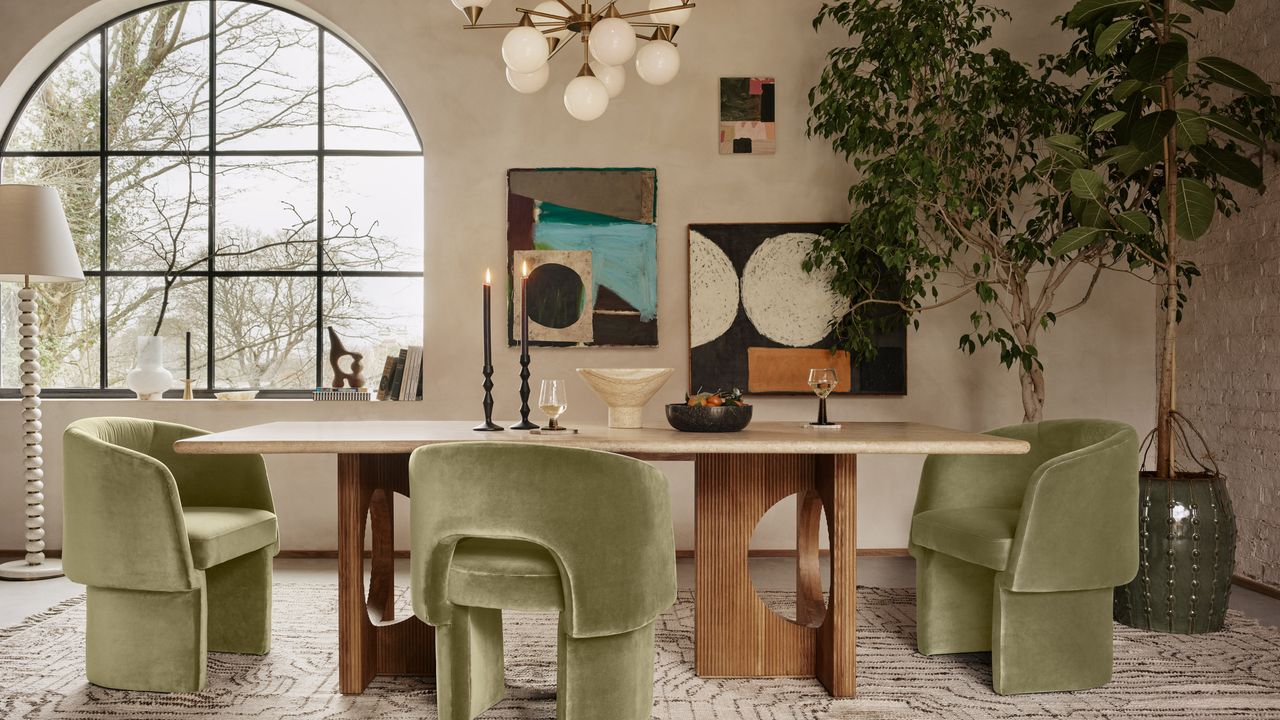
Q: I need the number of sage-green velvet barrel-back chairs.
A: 3